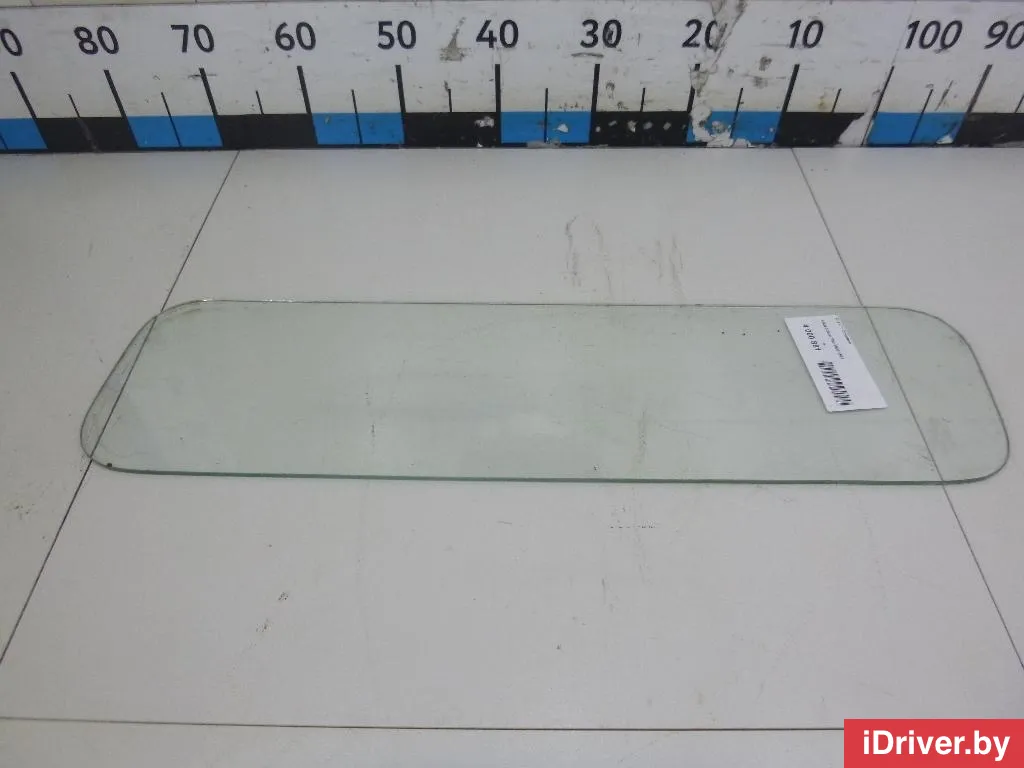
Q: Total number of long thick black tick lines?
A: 11